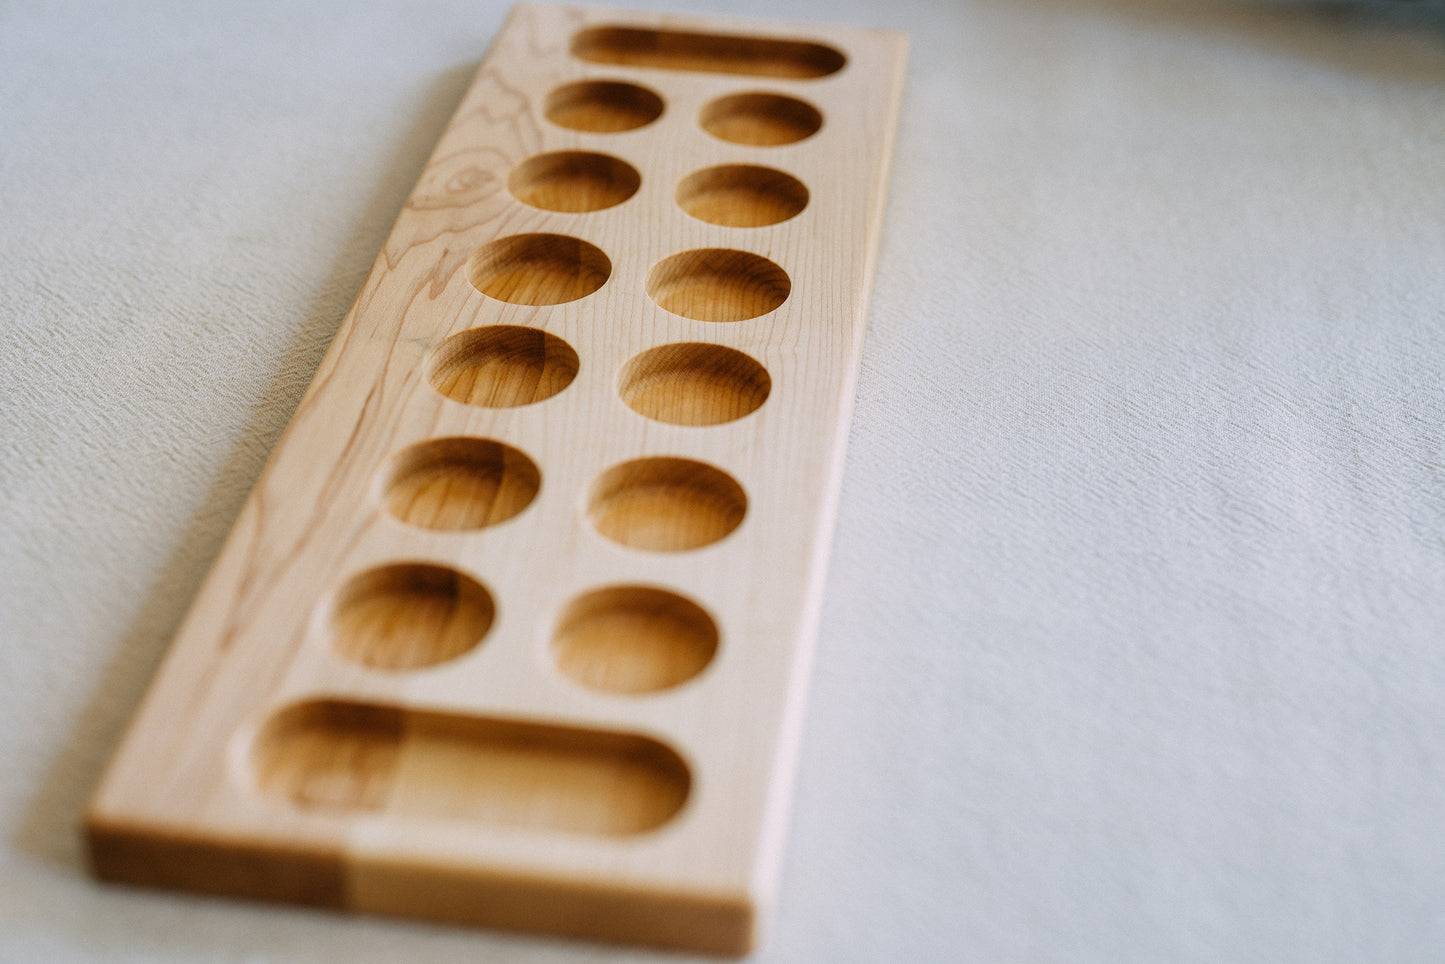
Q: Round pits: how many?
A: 12